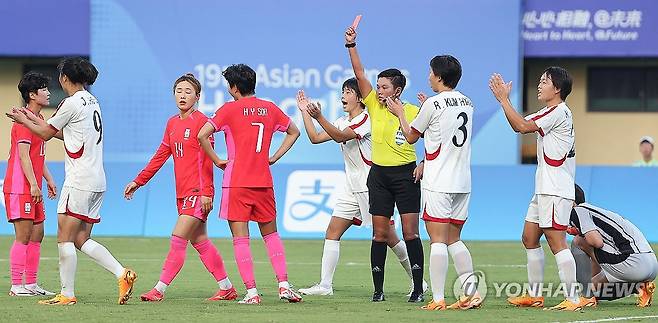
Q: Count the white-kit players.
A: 4